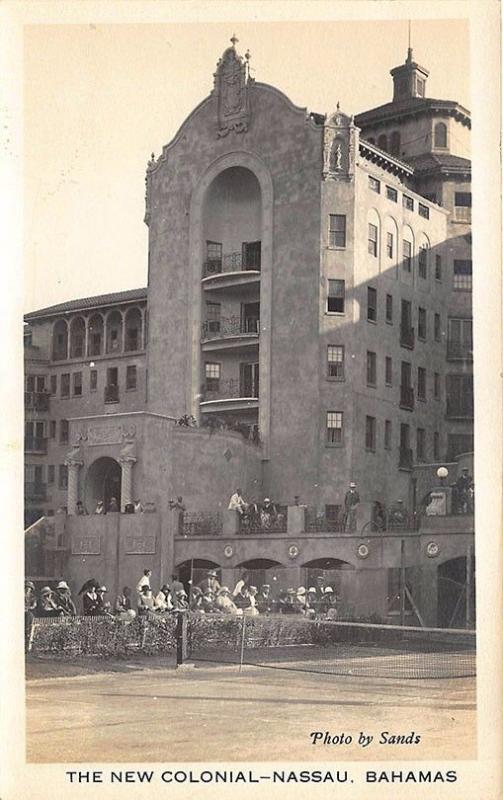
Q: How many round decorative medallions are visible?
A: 4